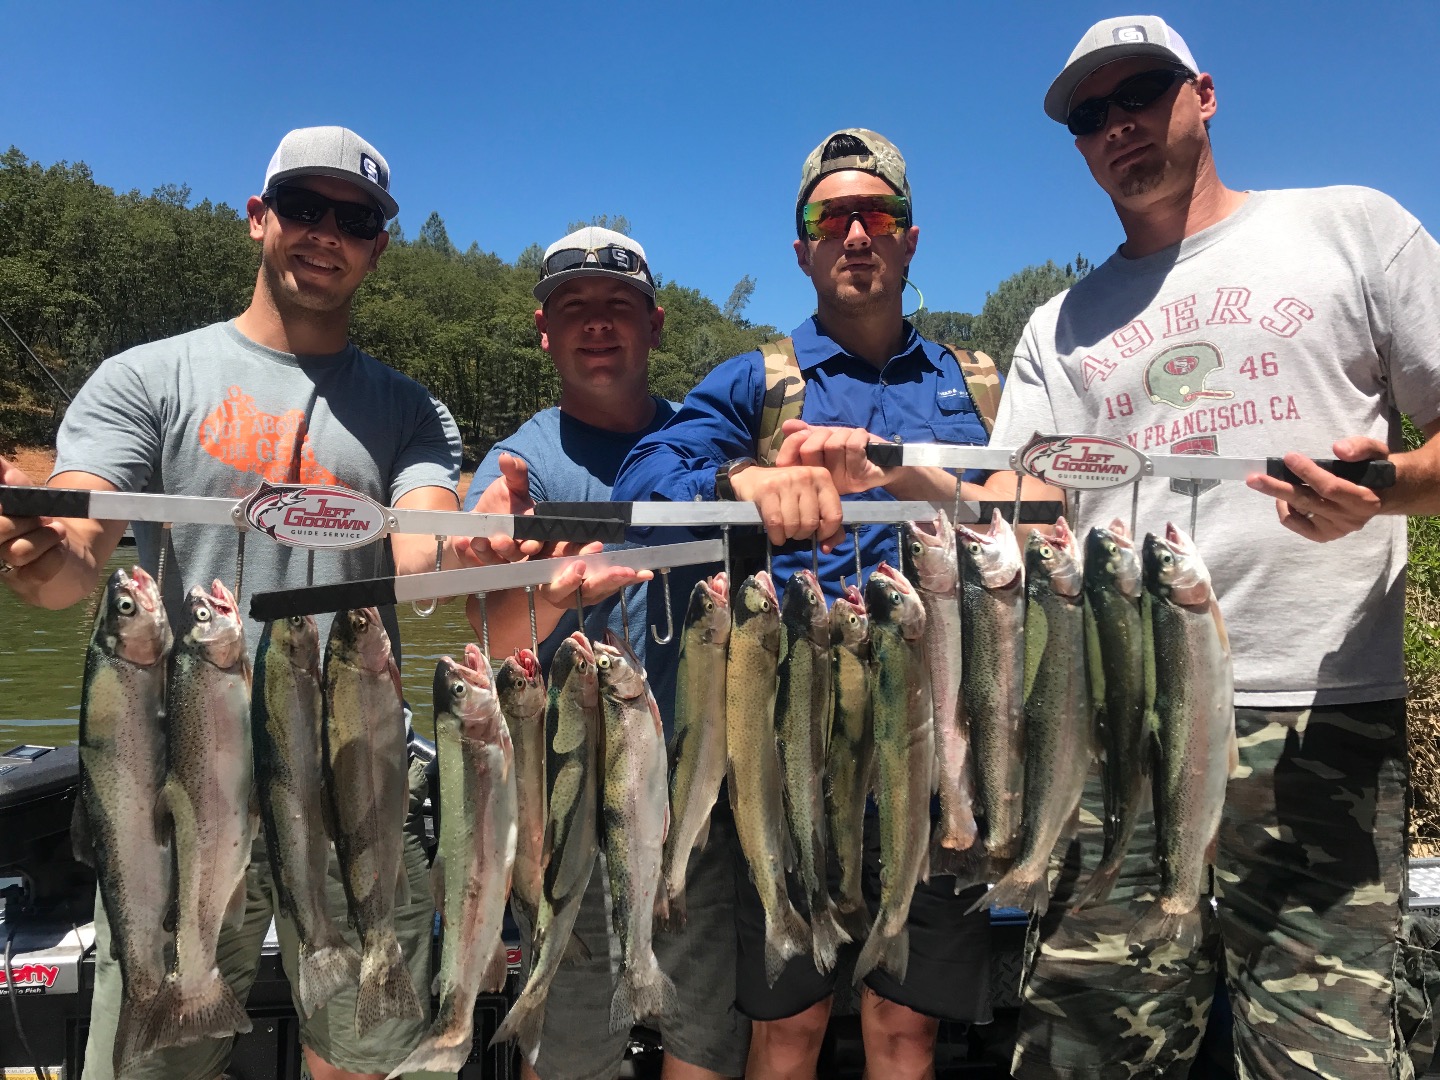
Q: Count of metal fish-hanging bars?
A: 4